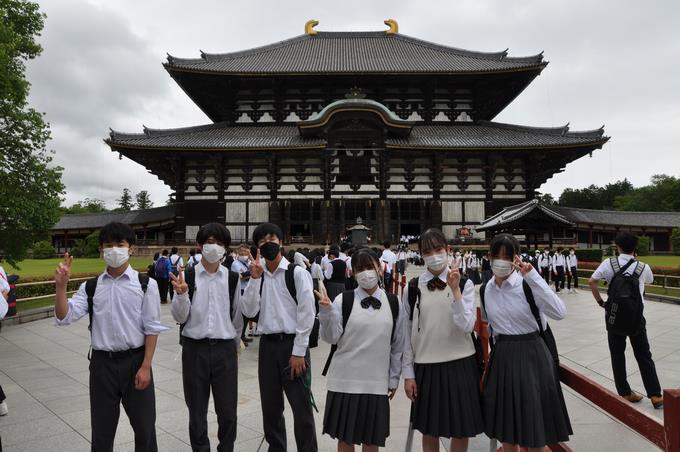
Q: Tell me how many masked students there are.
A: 6